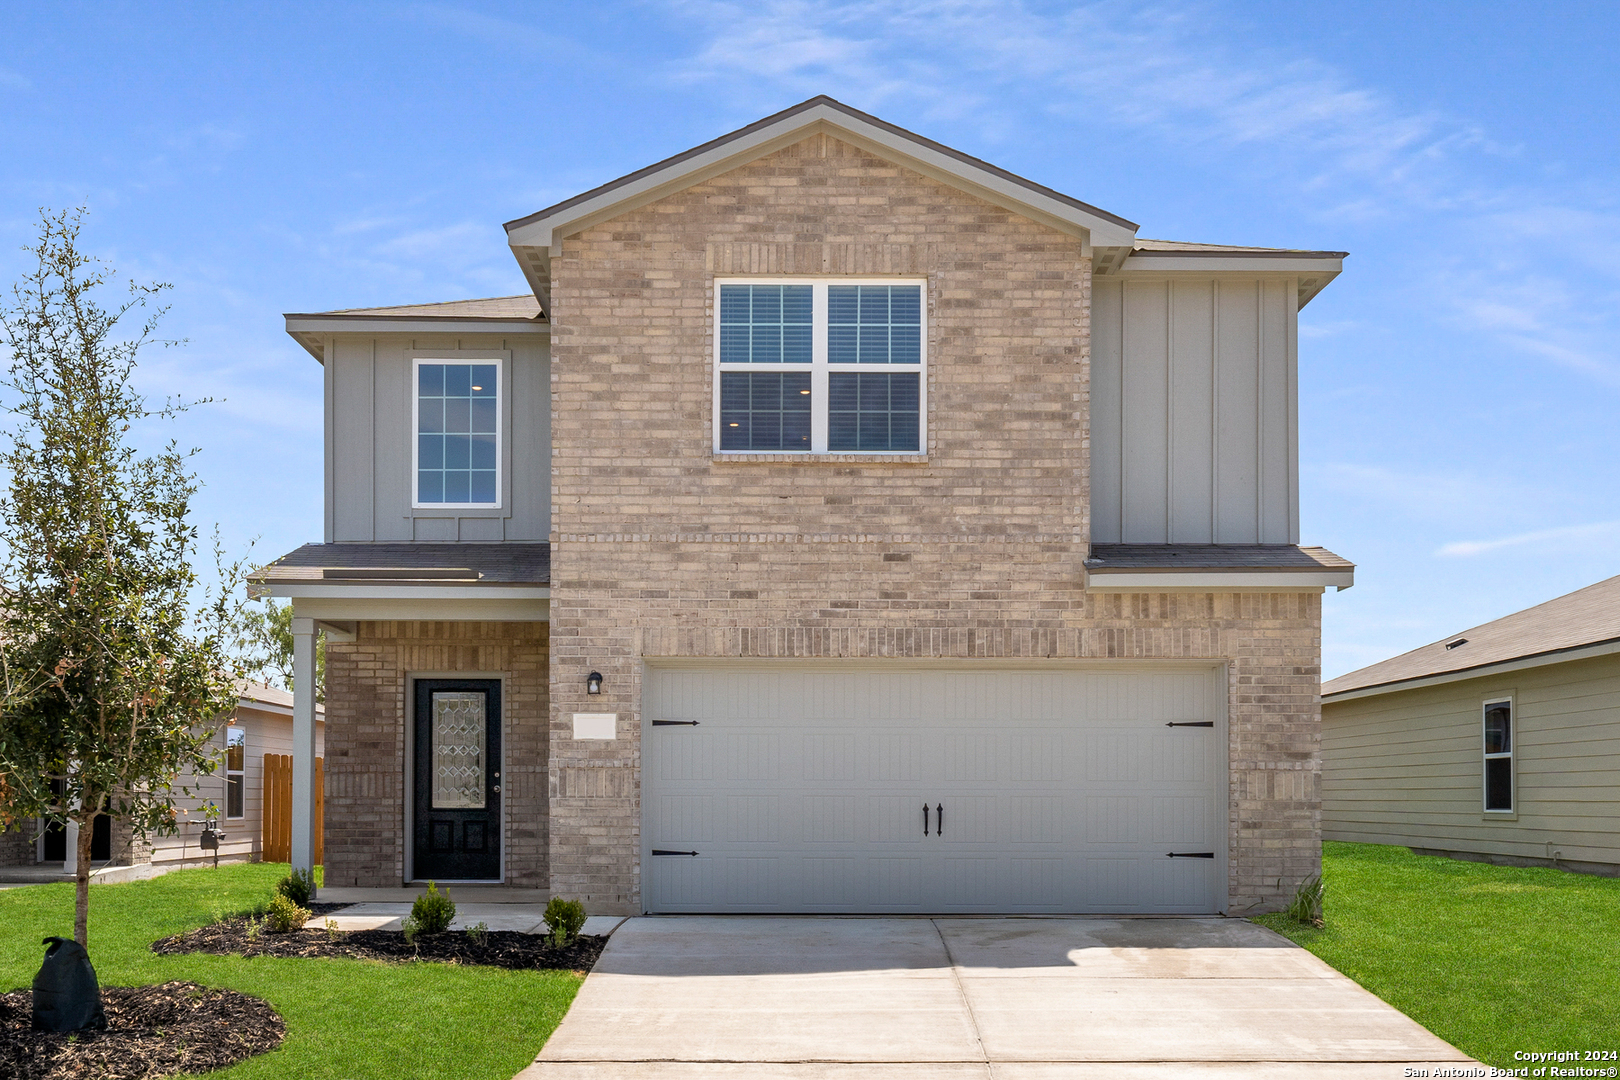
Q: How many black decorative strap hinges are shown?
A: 4